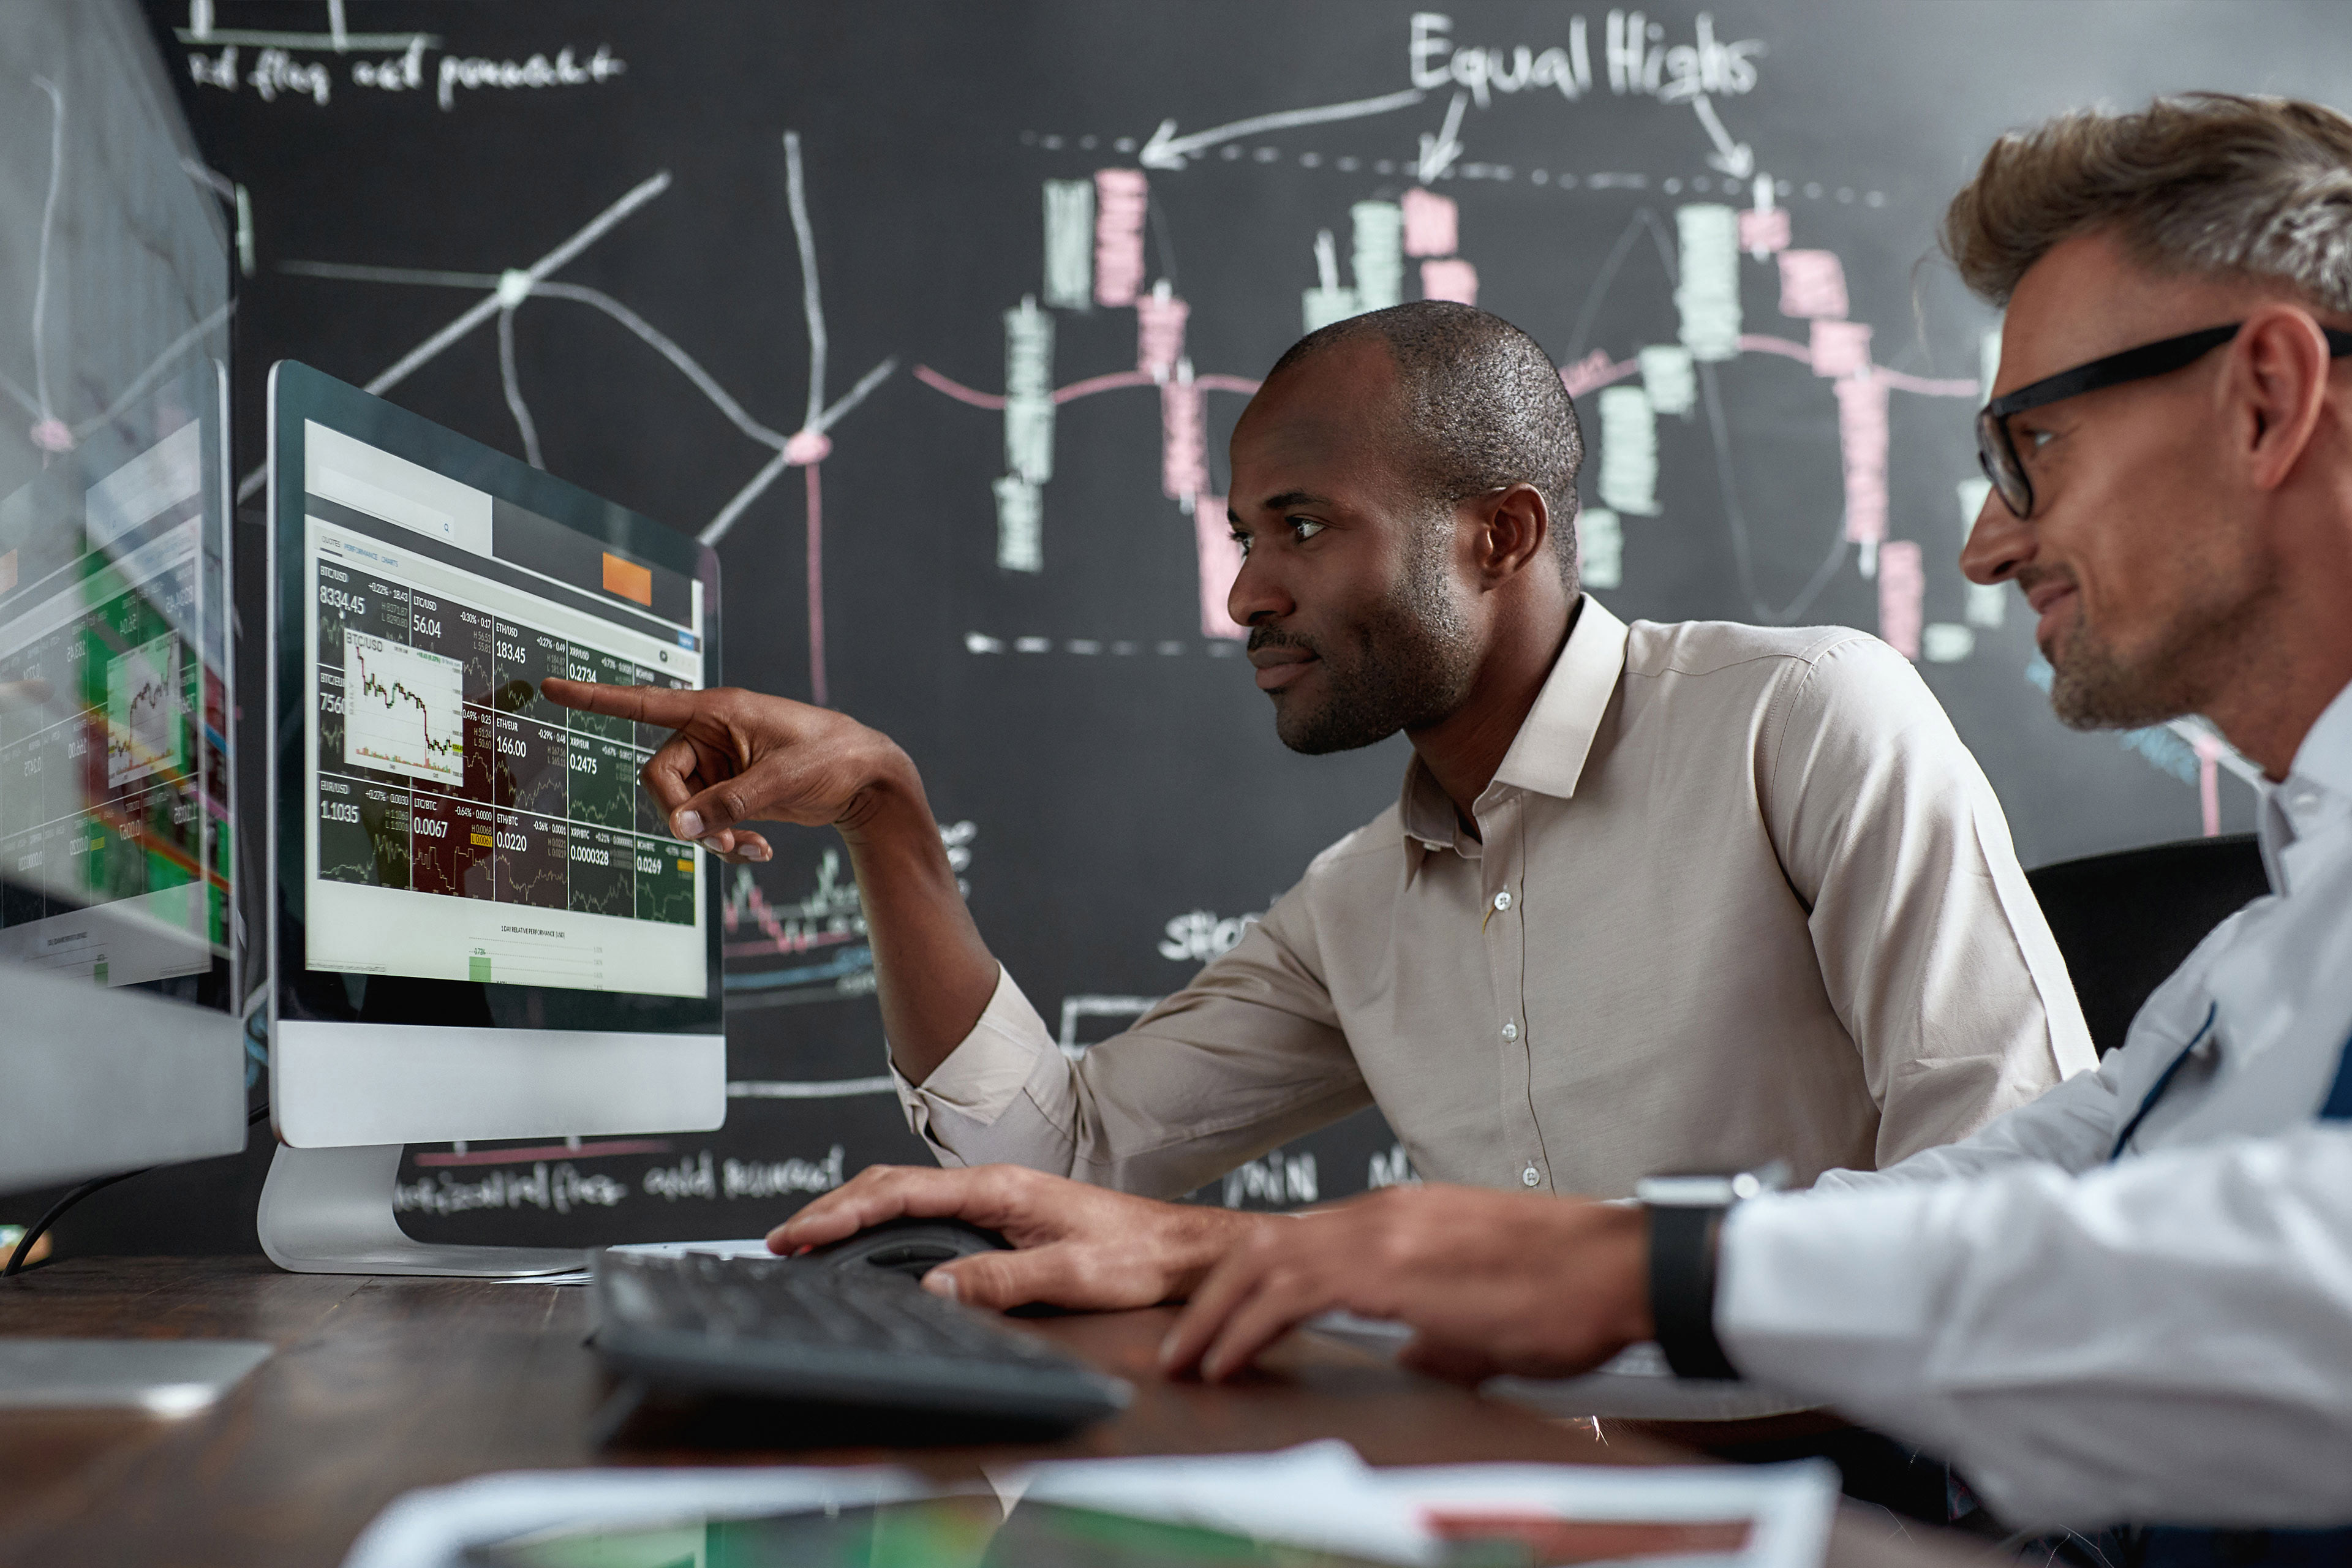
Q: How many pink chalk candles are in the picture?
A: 11